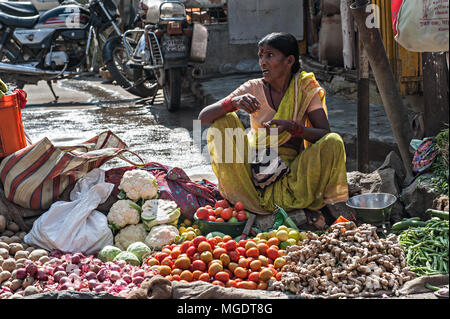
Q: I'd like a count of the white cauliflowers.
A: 5